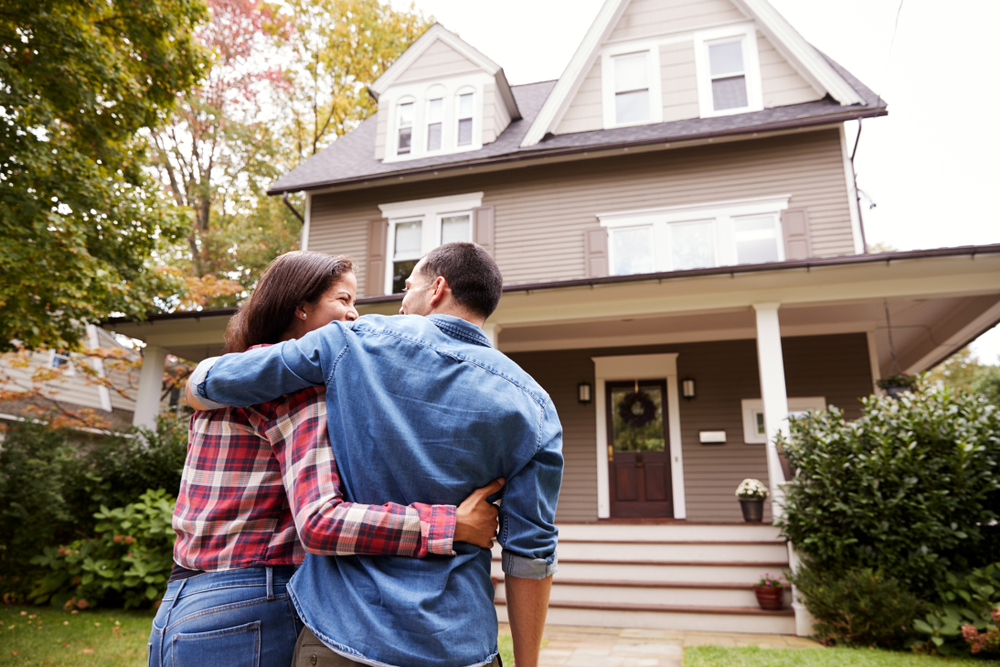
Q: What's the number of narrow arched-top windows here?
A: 3